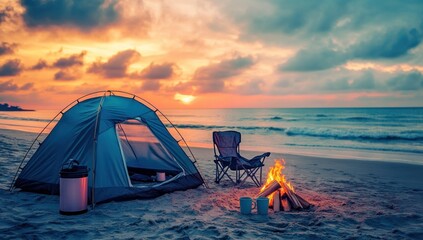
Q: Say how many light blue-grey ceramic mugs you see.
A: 2